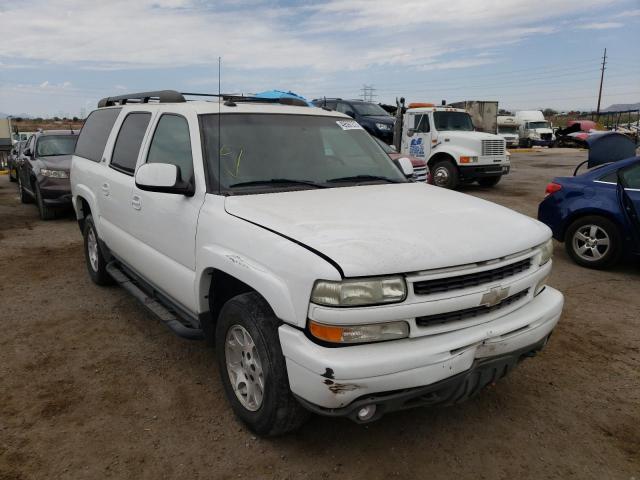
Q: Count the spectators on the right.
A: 0